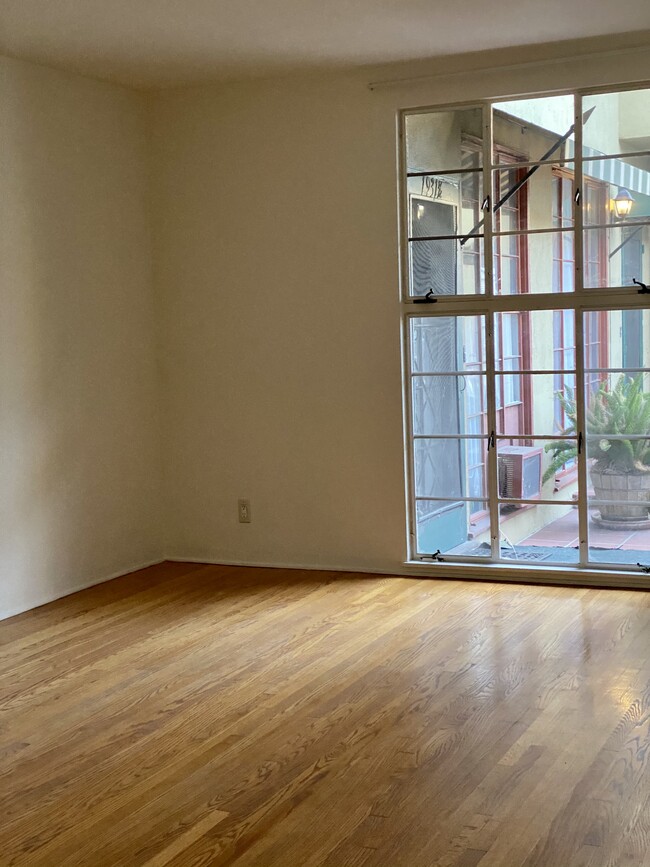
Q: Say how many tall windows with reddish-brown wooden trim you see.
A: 2